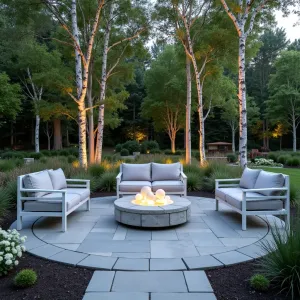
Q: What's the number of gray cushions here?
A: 12